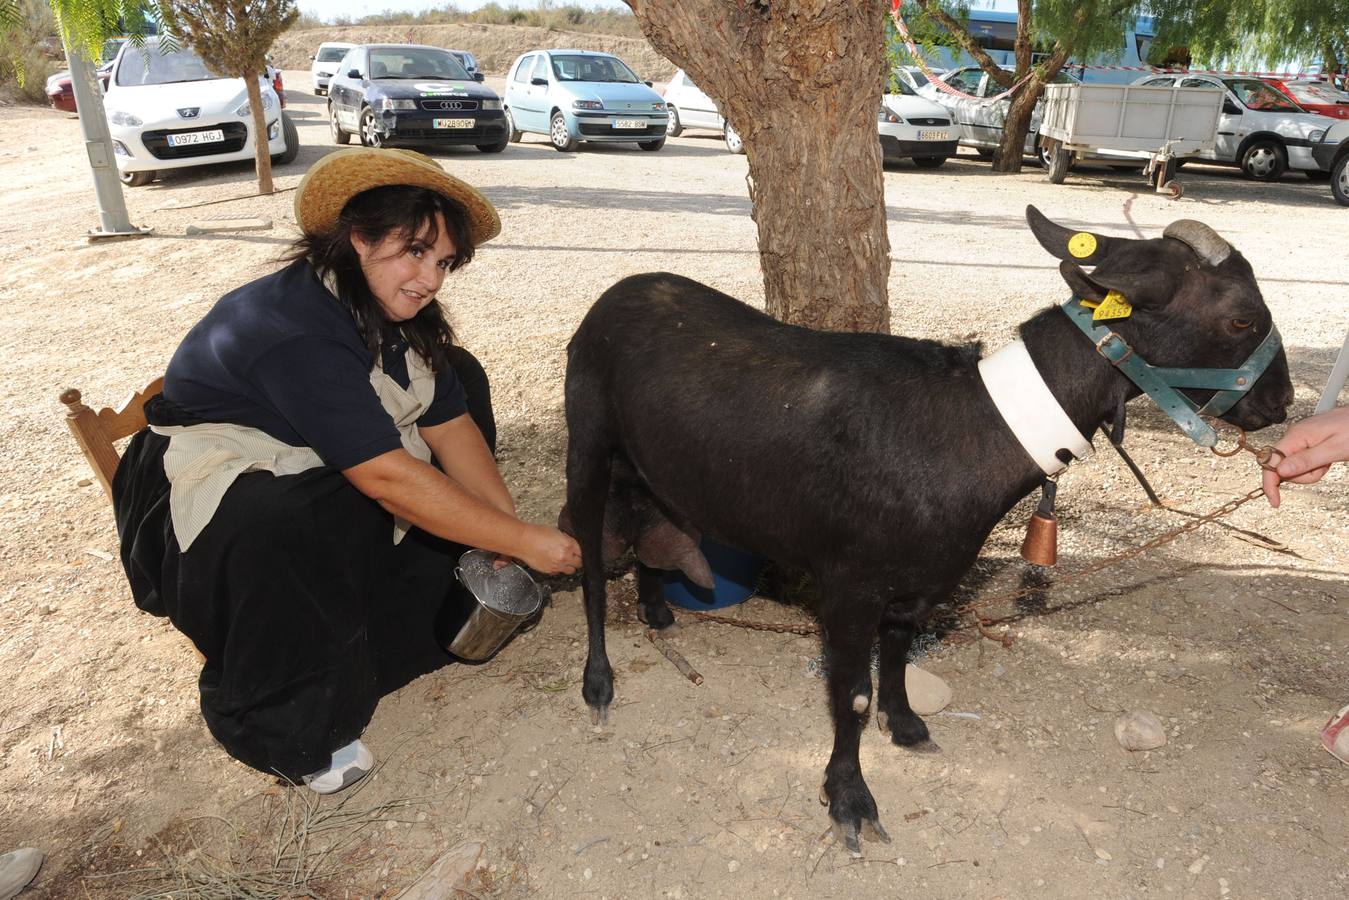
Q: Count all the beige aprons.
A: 1